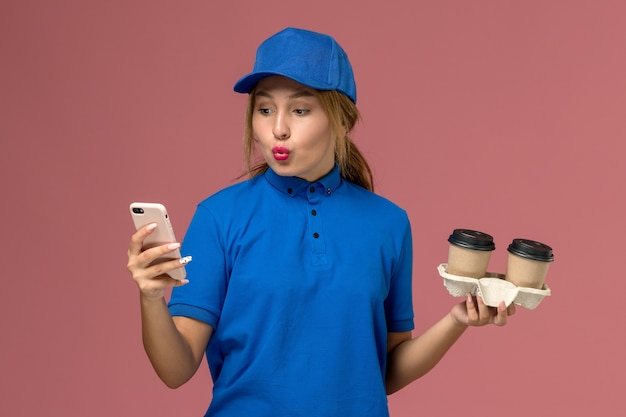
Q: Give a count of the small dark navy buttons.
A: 5